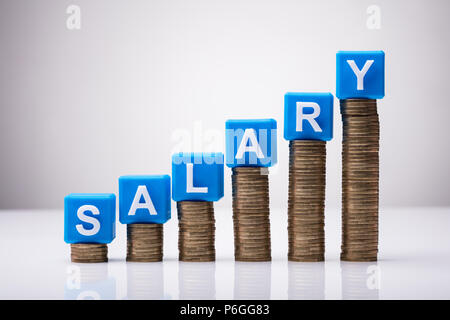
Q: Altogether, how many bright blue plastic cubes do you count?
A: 6